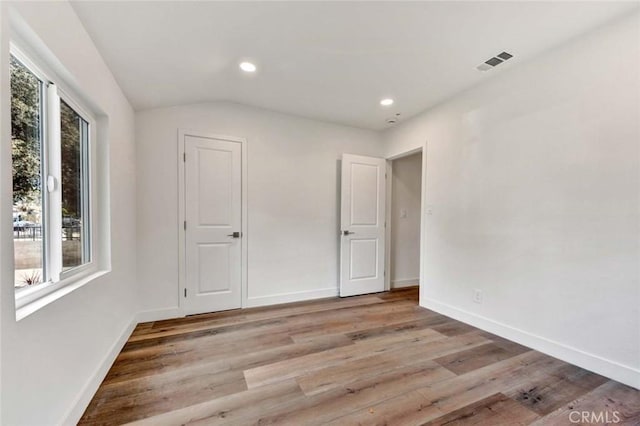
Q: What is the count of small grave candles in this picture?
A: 0